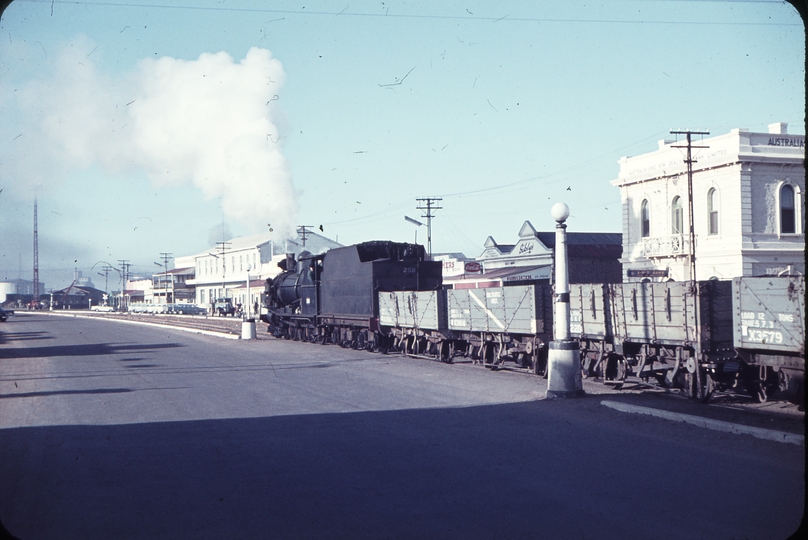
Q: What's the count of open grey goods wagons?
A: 5